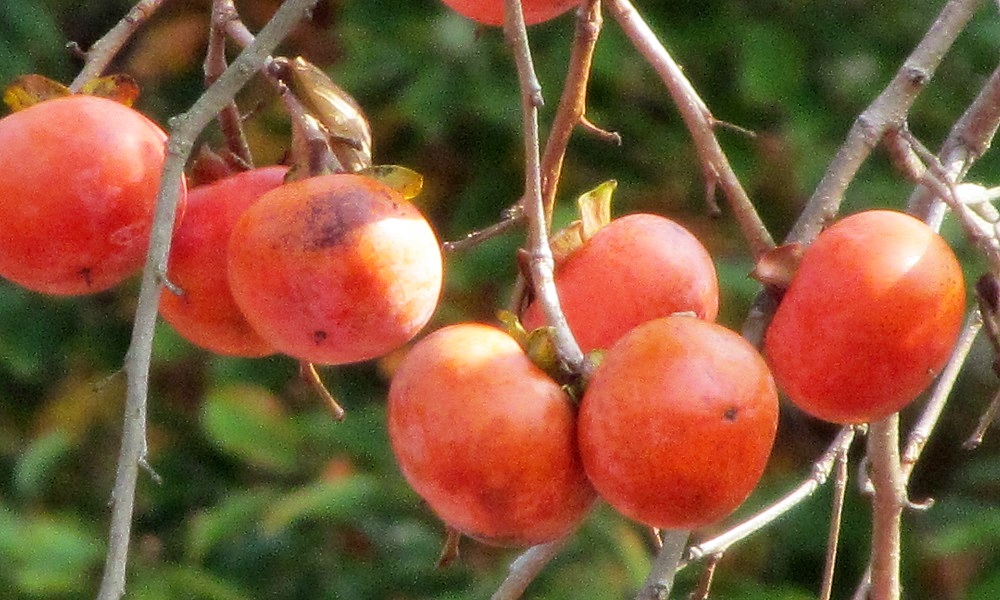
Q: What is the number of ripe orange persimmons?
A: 8